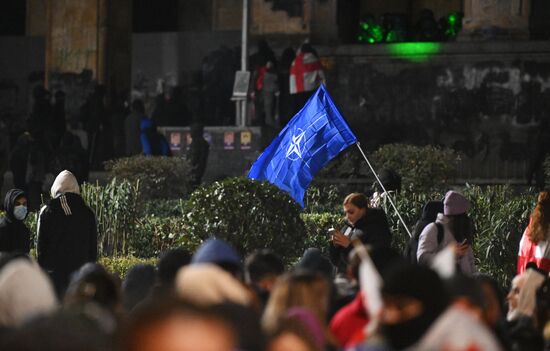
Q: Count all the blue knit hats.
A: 1